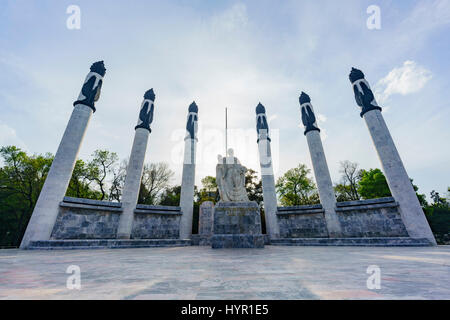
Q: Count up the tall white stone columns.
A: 6